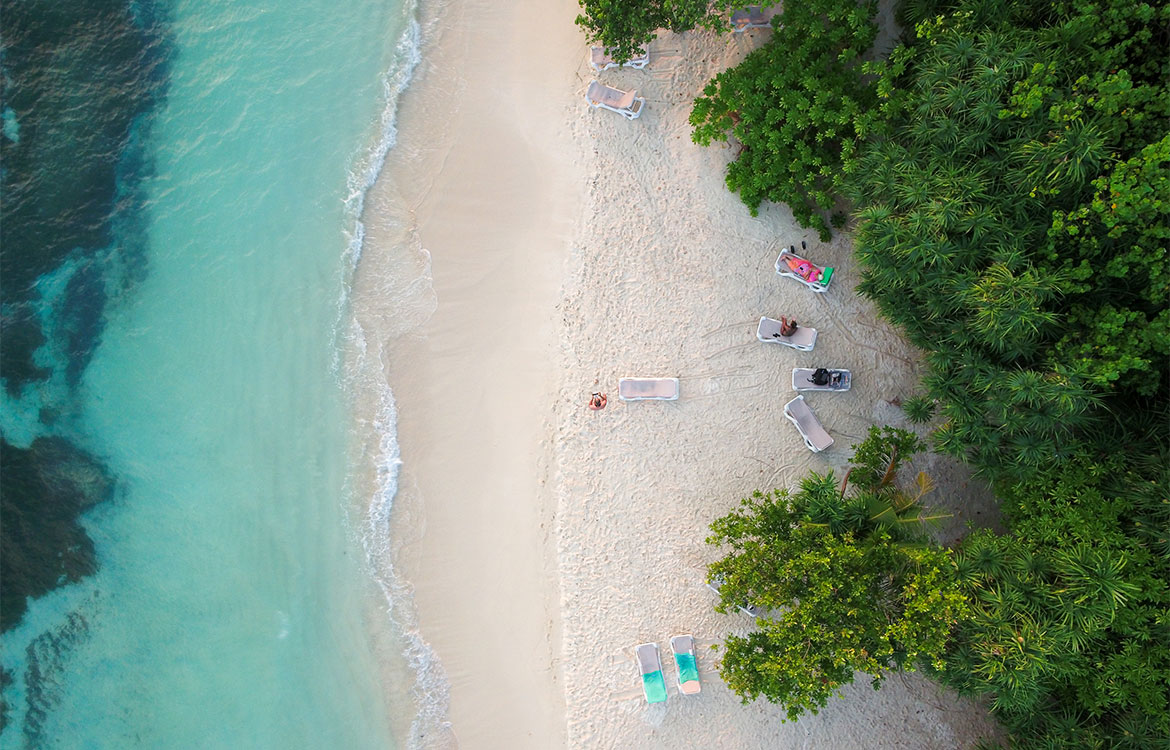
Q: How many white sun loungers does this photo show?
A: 11